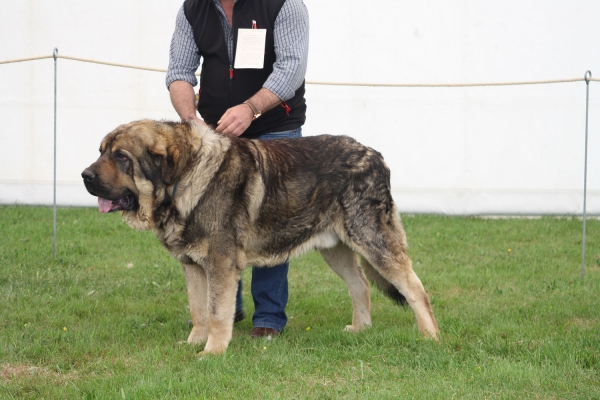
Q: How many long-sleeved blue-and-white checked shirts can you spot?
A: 1